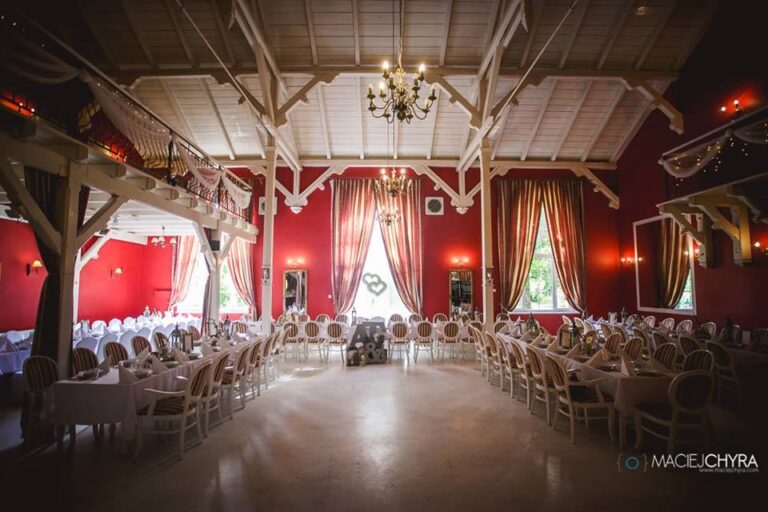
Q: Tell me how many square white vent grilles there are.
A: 2